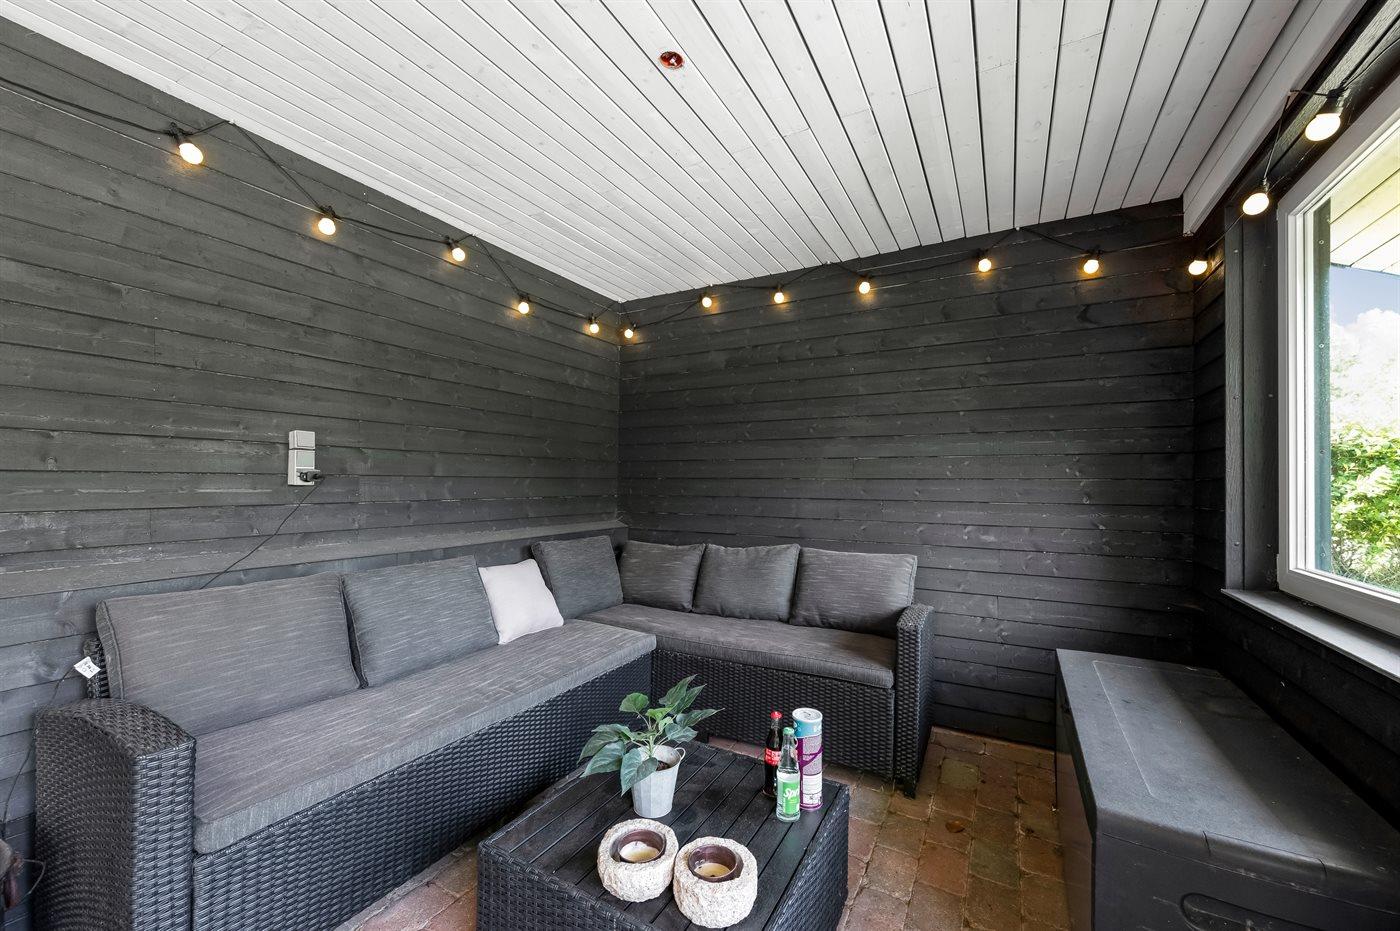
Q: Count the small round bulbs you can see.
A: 14